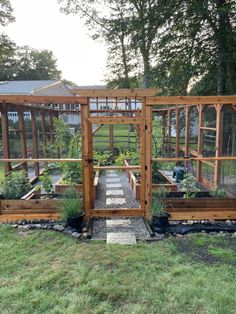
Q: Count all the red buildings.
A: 0